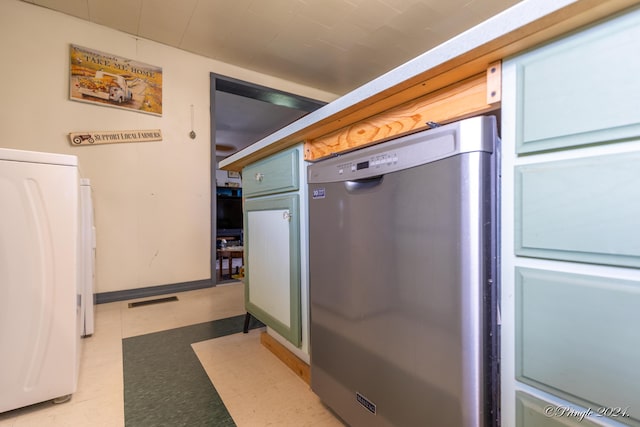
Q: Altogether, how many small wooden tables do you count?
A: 1